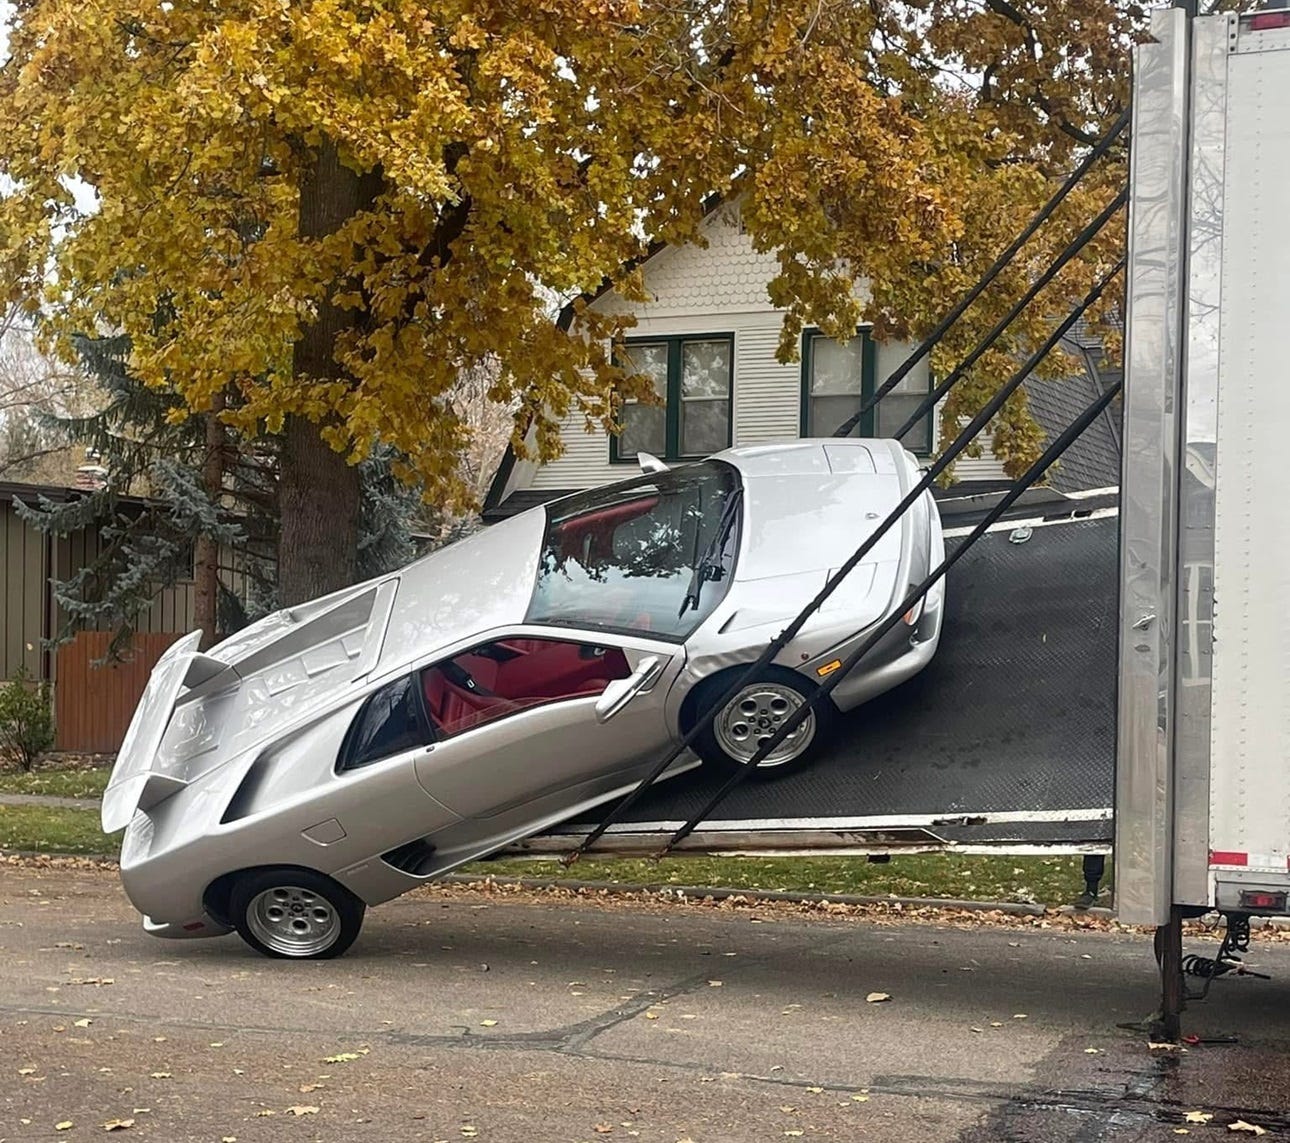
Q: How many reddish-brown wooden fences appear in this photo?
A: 1